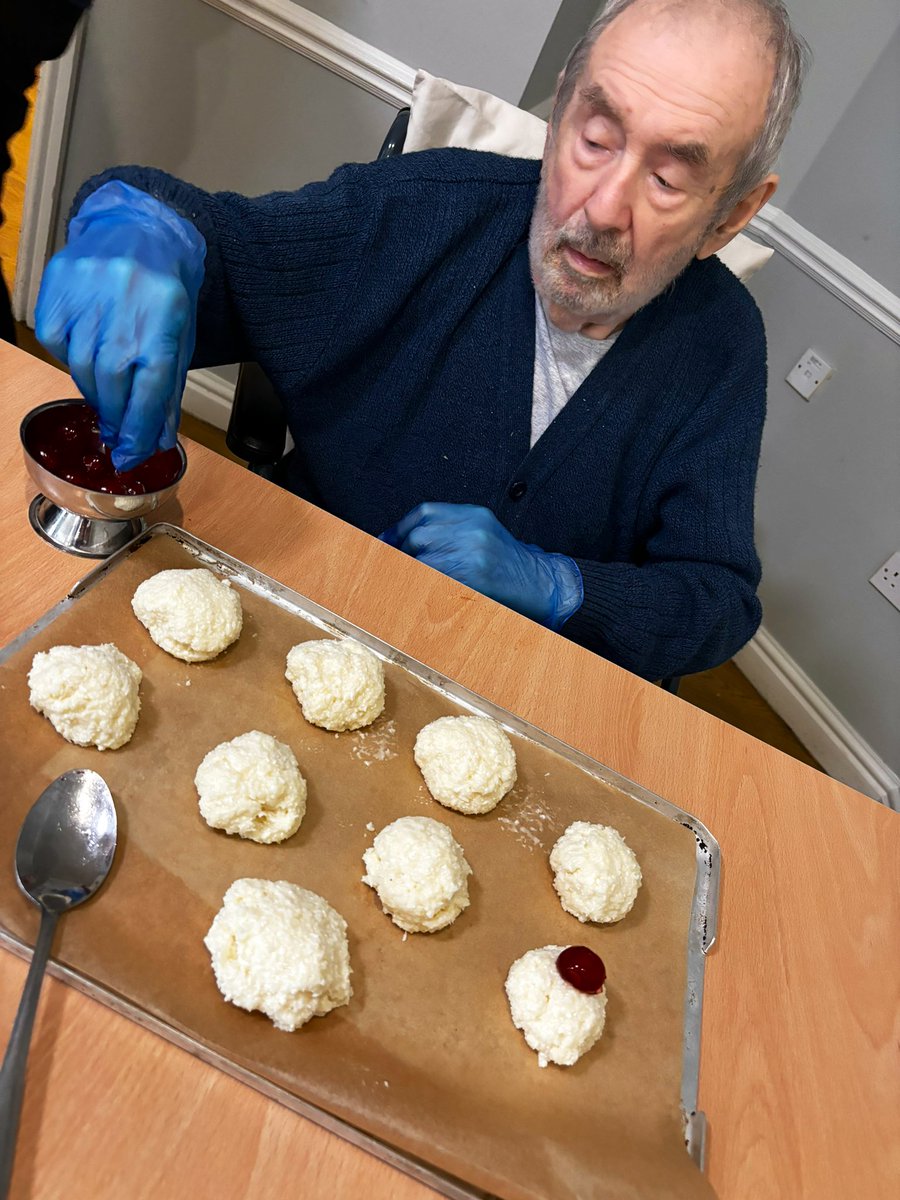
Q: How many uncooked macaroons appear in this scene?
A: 9